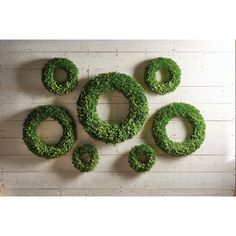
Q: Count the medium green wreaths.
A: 2